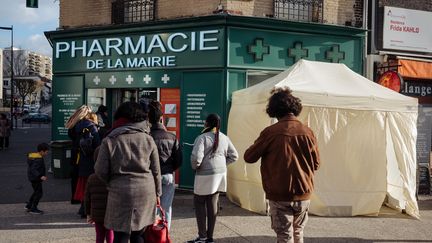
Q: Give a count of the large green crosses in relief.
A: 3